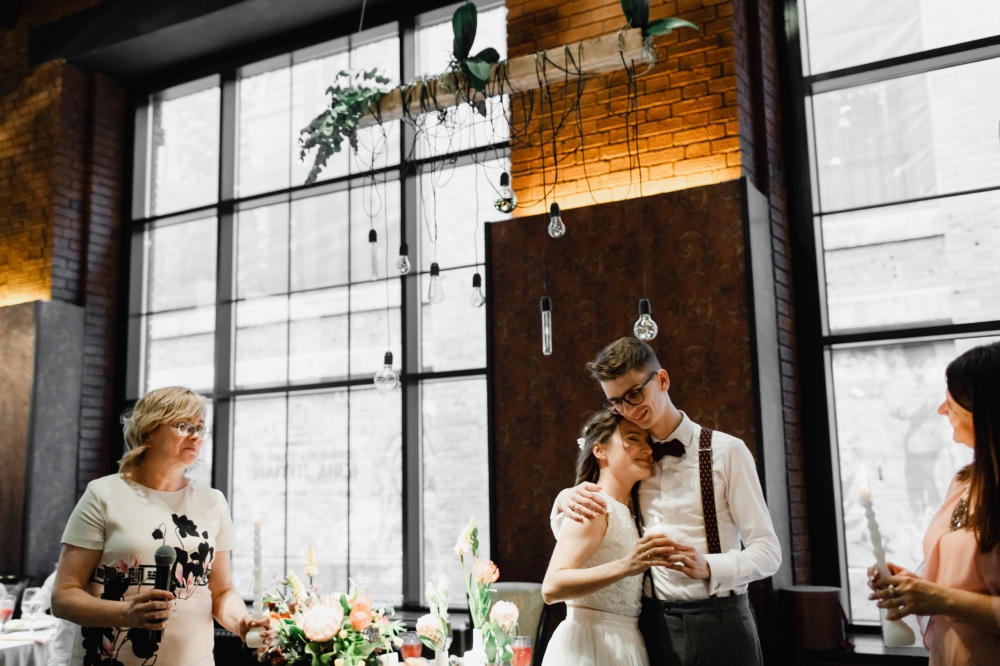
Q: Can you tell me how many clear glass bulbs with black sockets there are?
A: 9